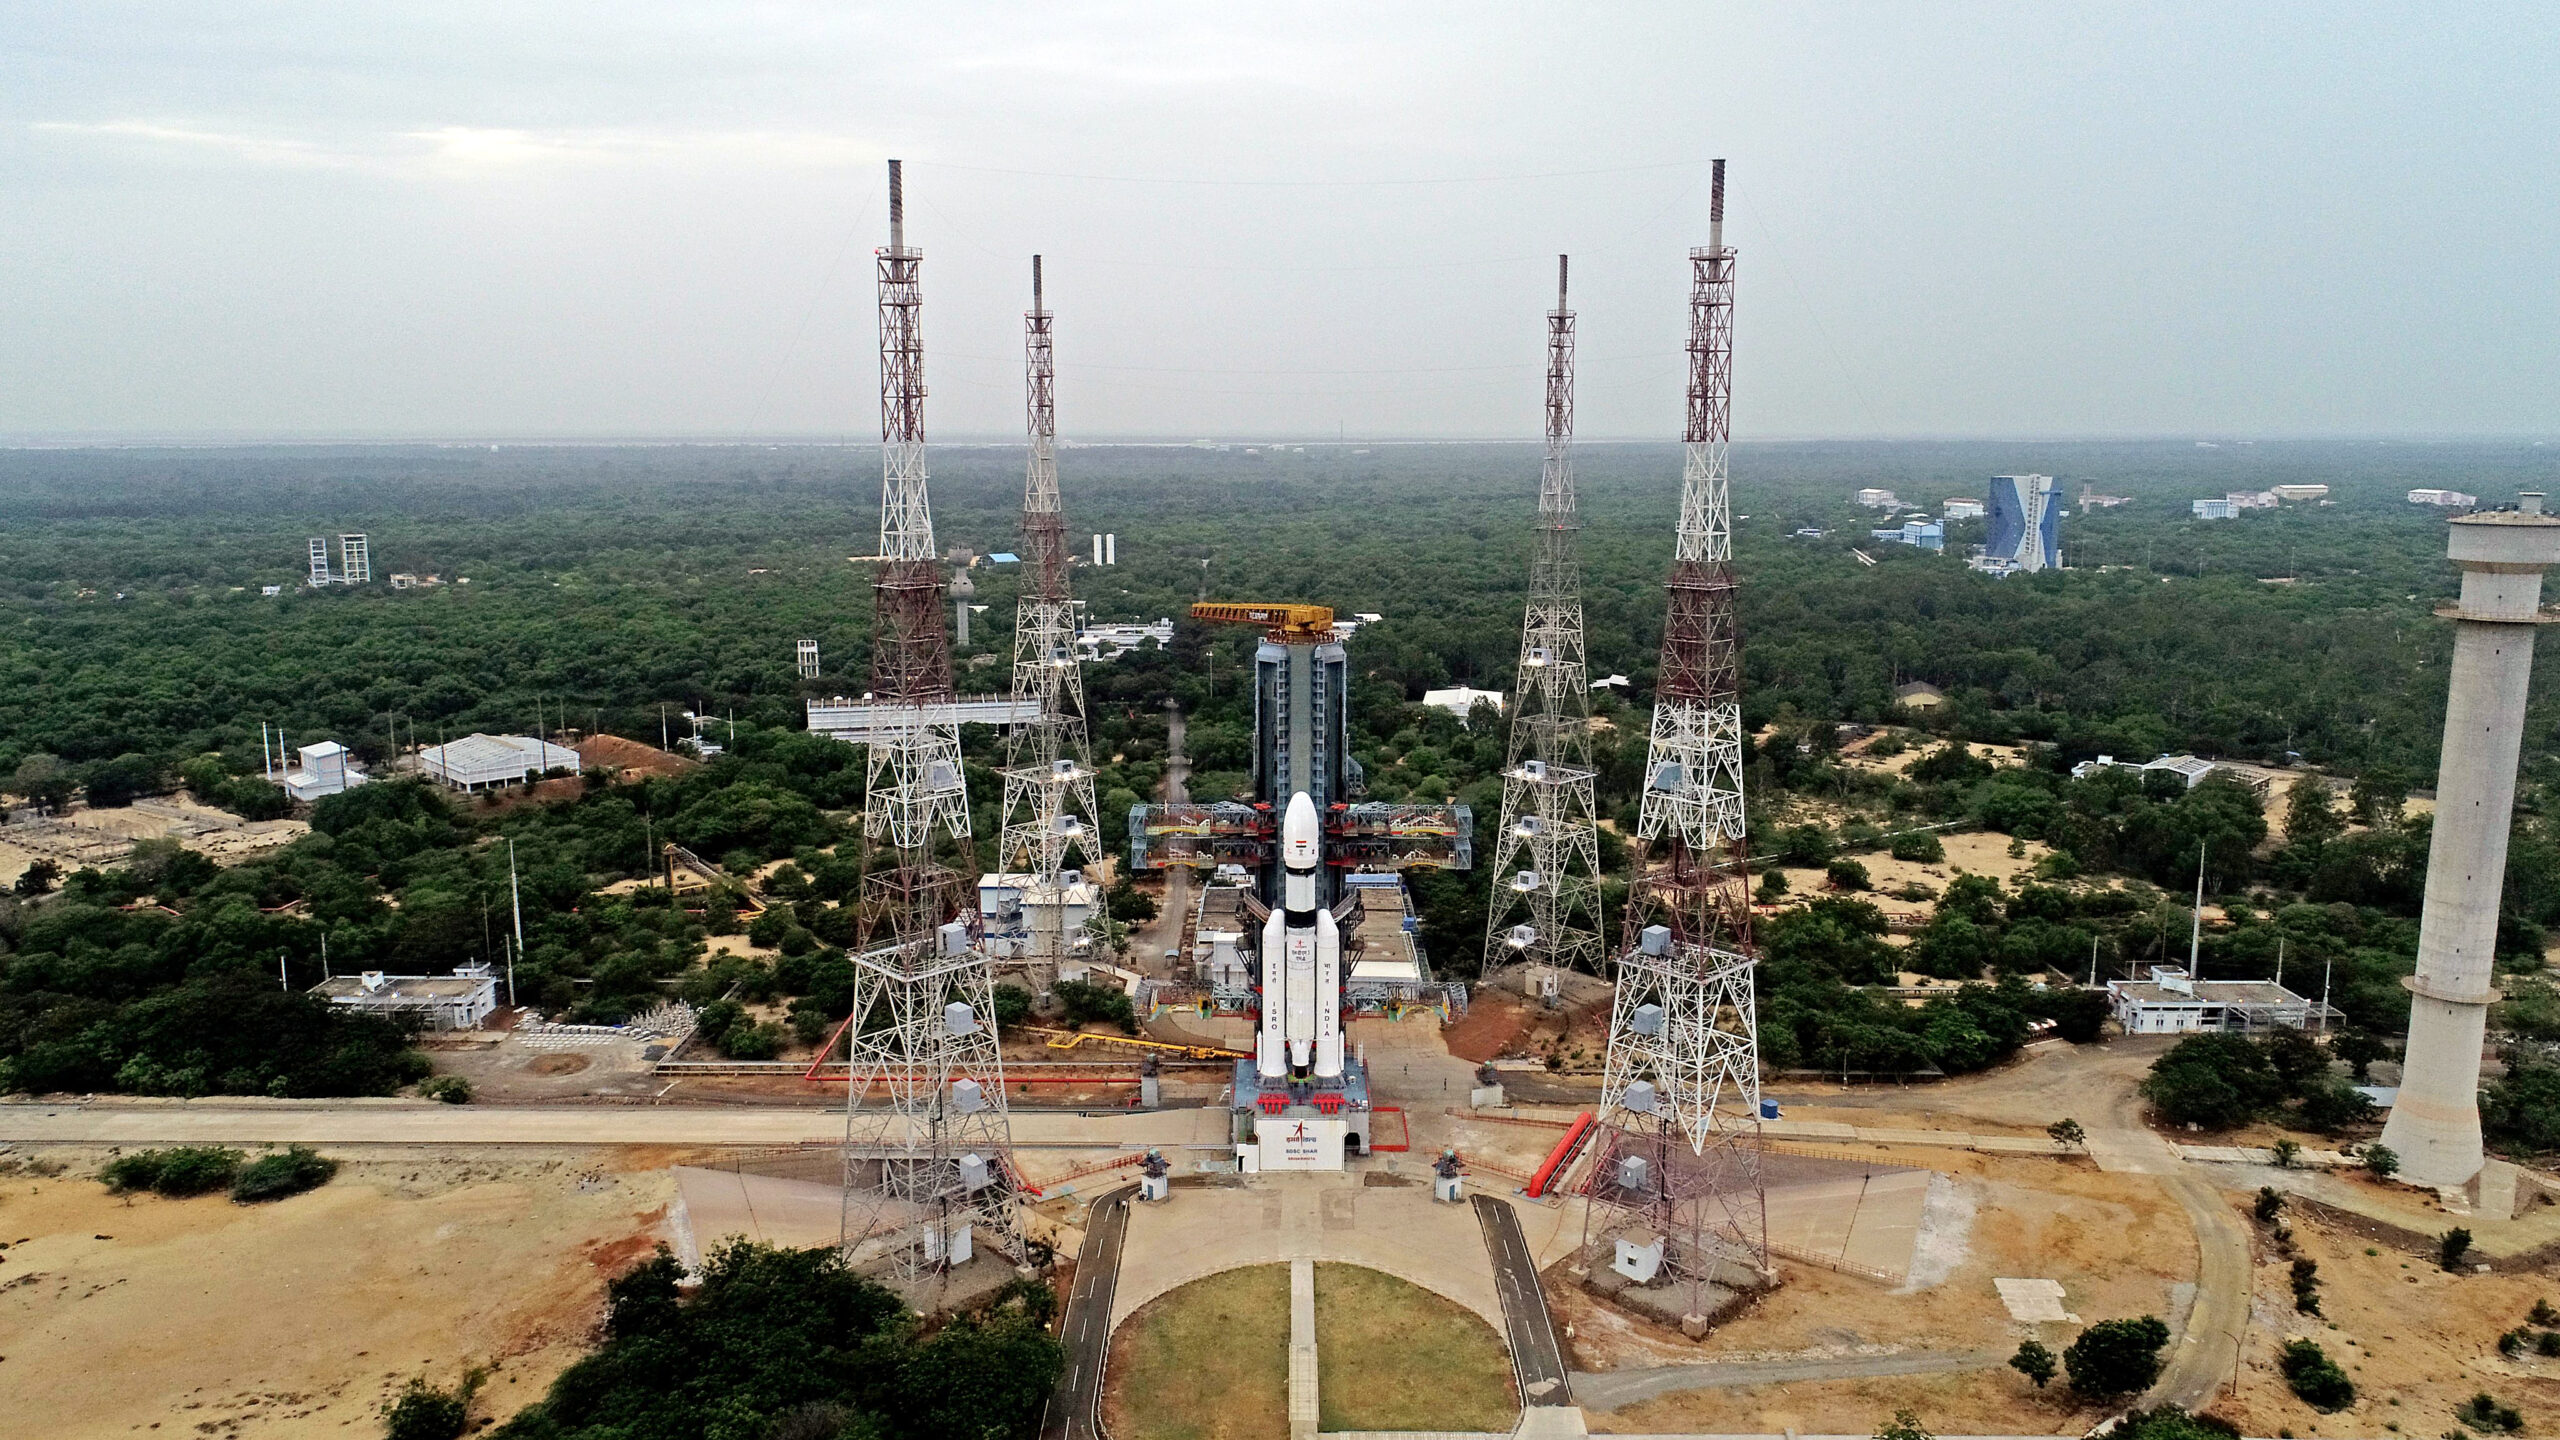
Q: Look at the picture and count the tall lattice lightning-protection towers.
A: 4